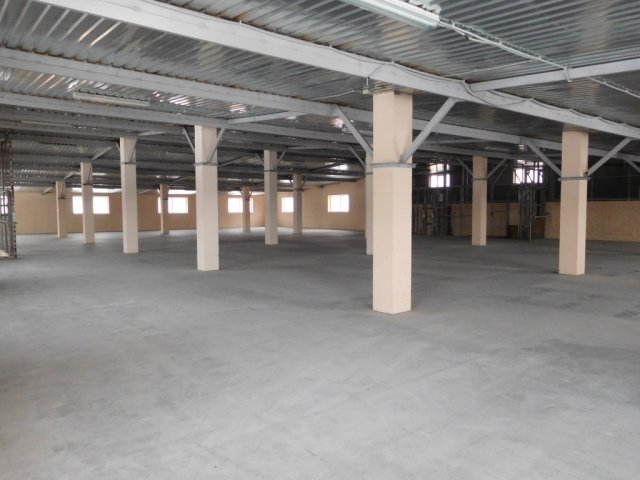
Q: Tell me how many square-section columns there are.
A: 12